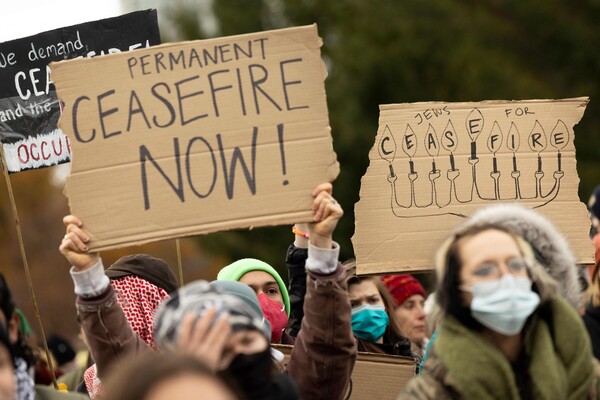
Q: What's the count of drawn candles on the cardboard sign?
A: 9